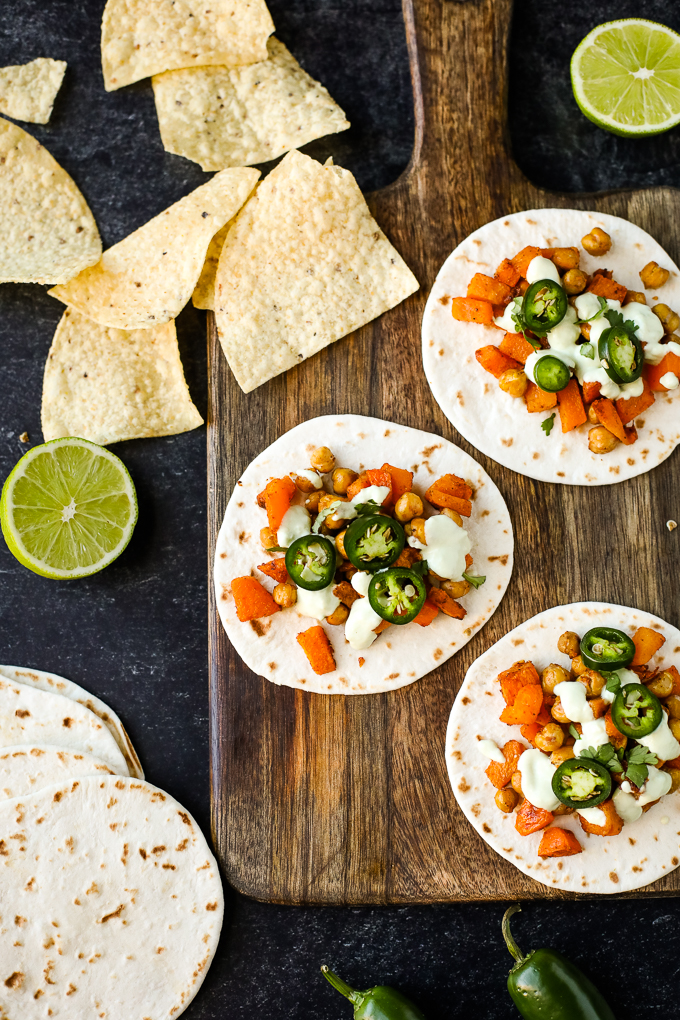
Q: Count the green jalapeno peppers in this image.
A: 2